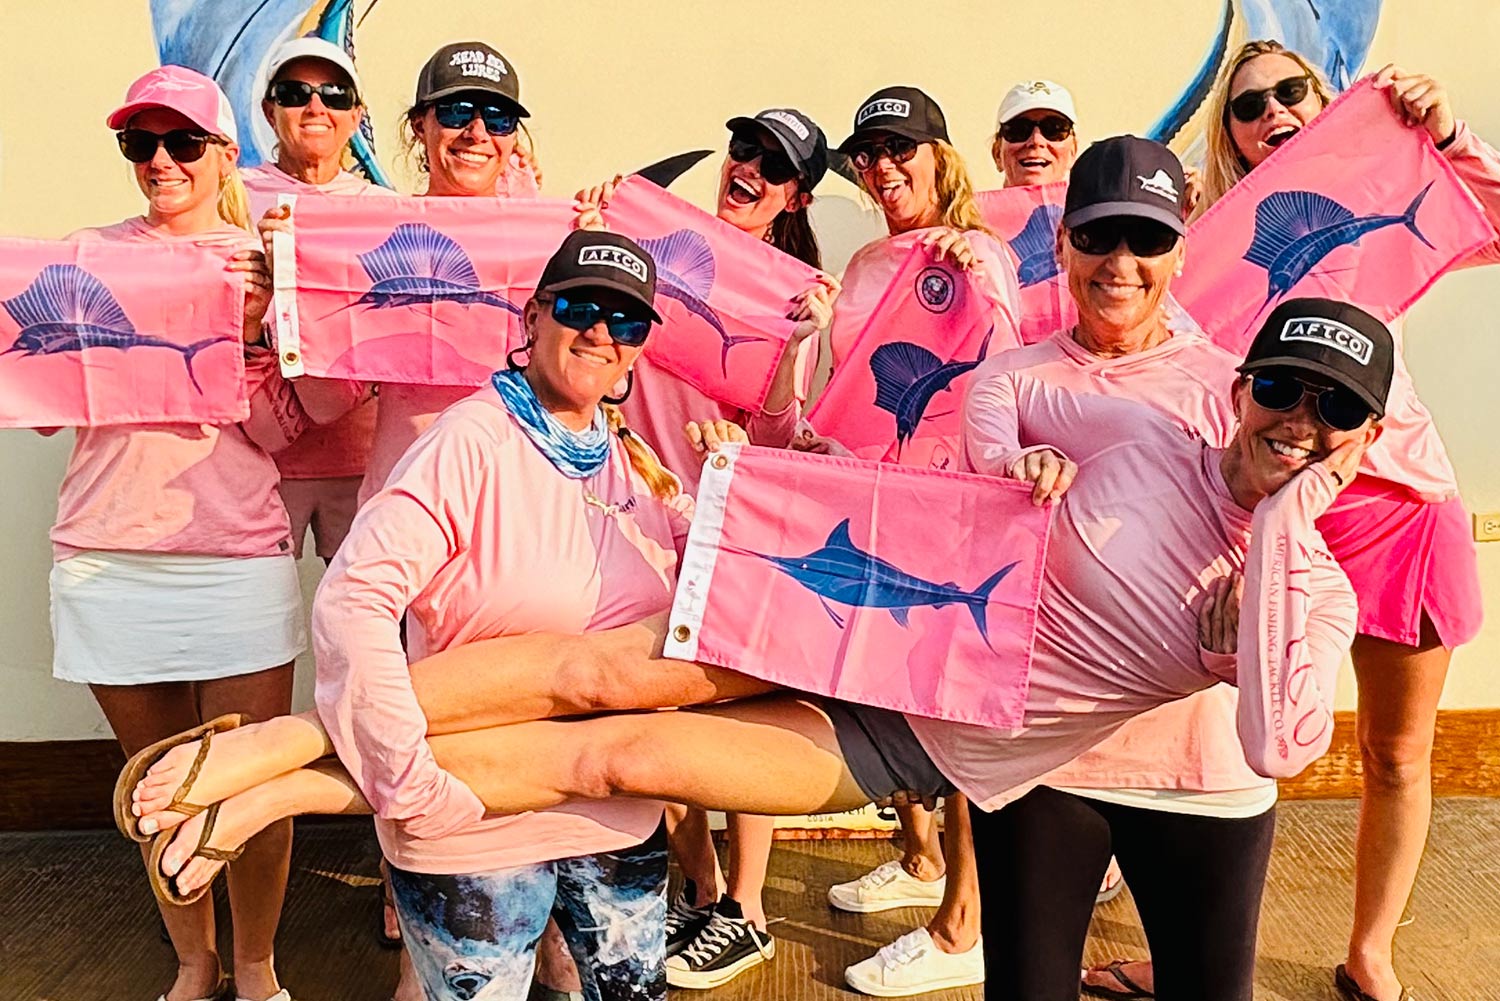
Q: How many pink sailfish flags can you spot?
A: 6